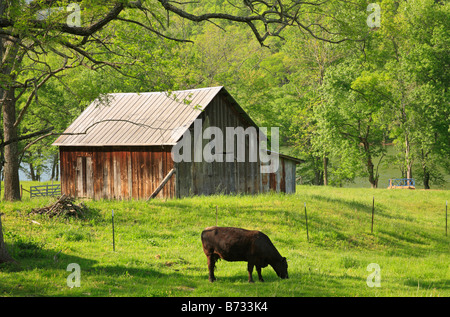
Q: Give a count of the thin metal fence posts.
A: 5